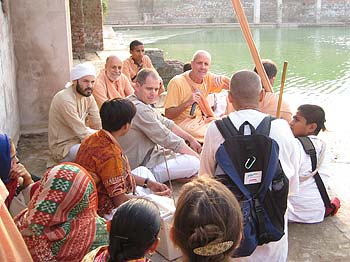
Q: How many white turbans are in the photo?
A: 1